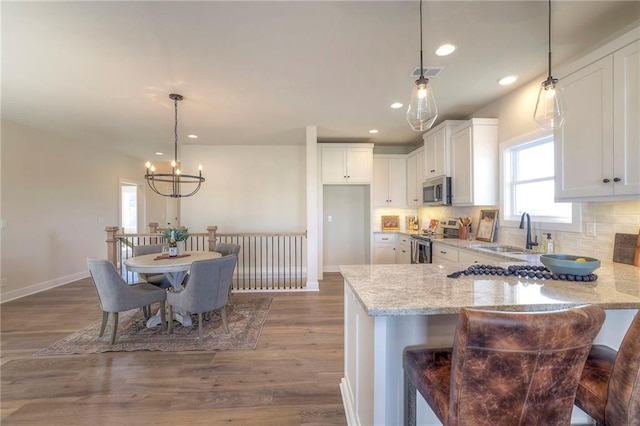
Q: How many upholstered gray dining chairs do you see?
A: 4